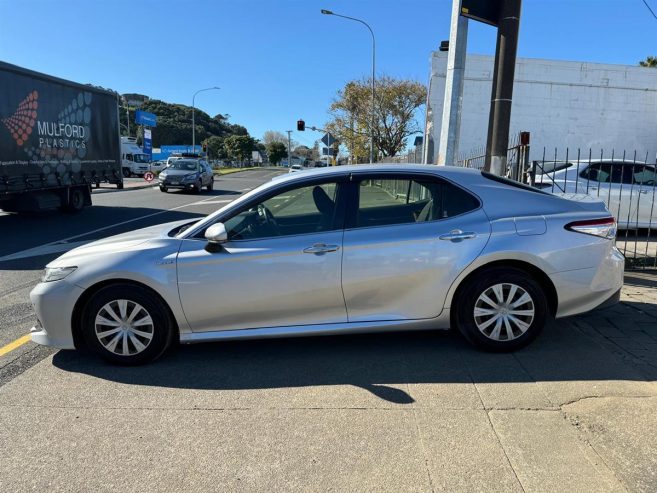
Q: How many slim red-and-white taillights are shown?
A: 1